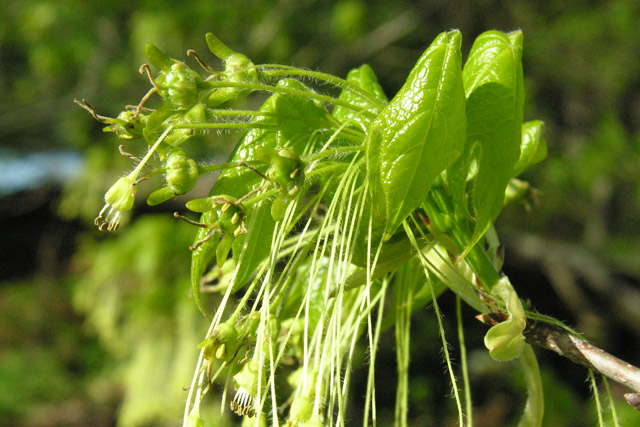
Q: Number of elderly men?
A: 0